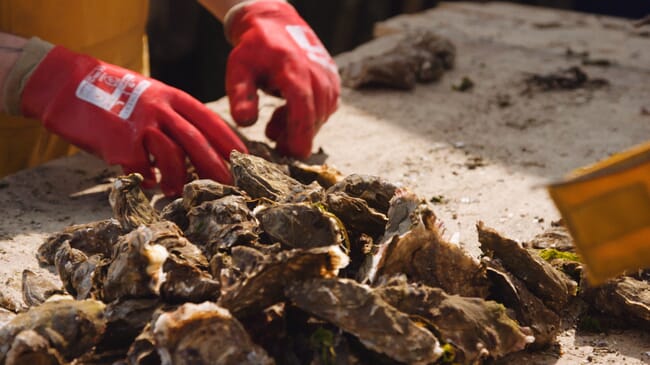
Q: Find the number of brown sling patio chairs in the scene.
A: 0